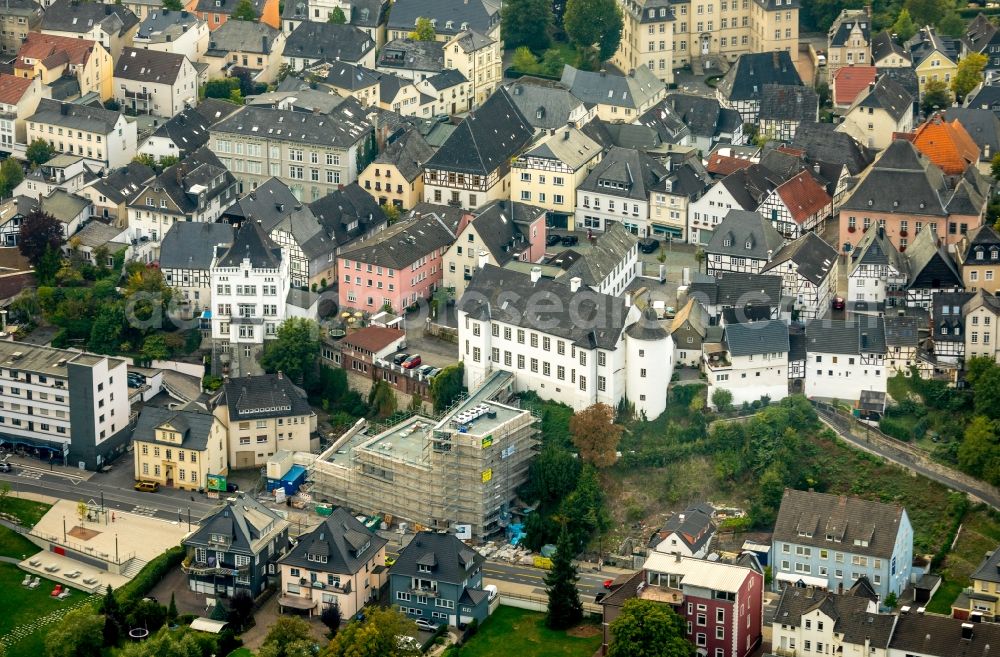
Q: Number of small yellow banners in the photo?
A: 2